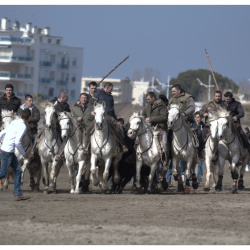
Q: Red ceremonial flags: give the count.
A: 0